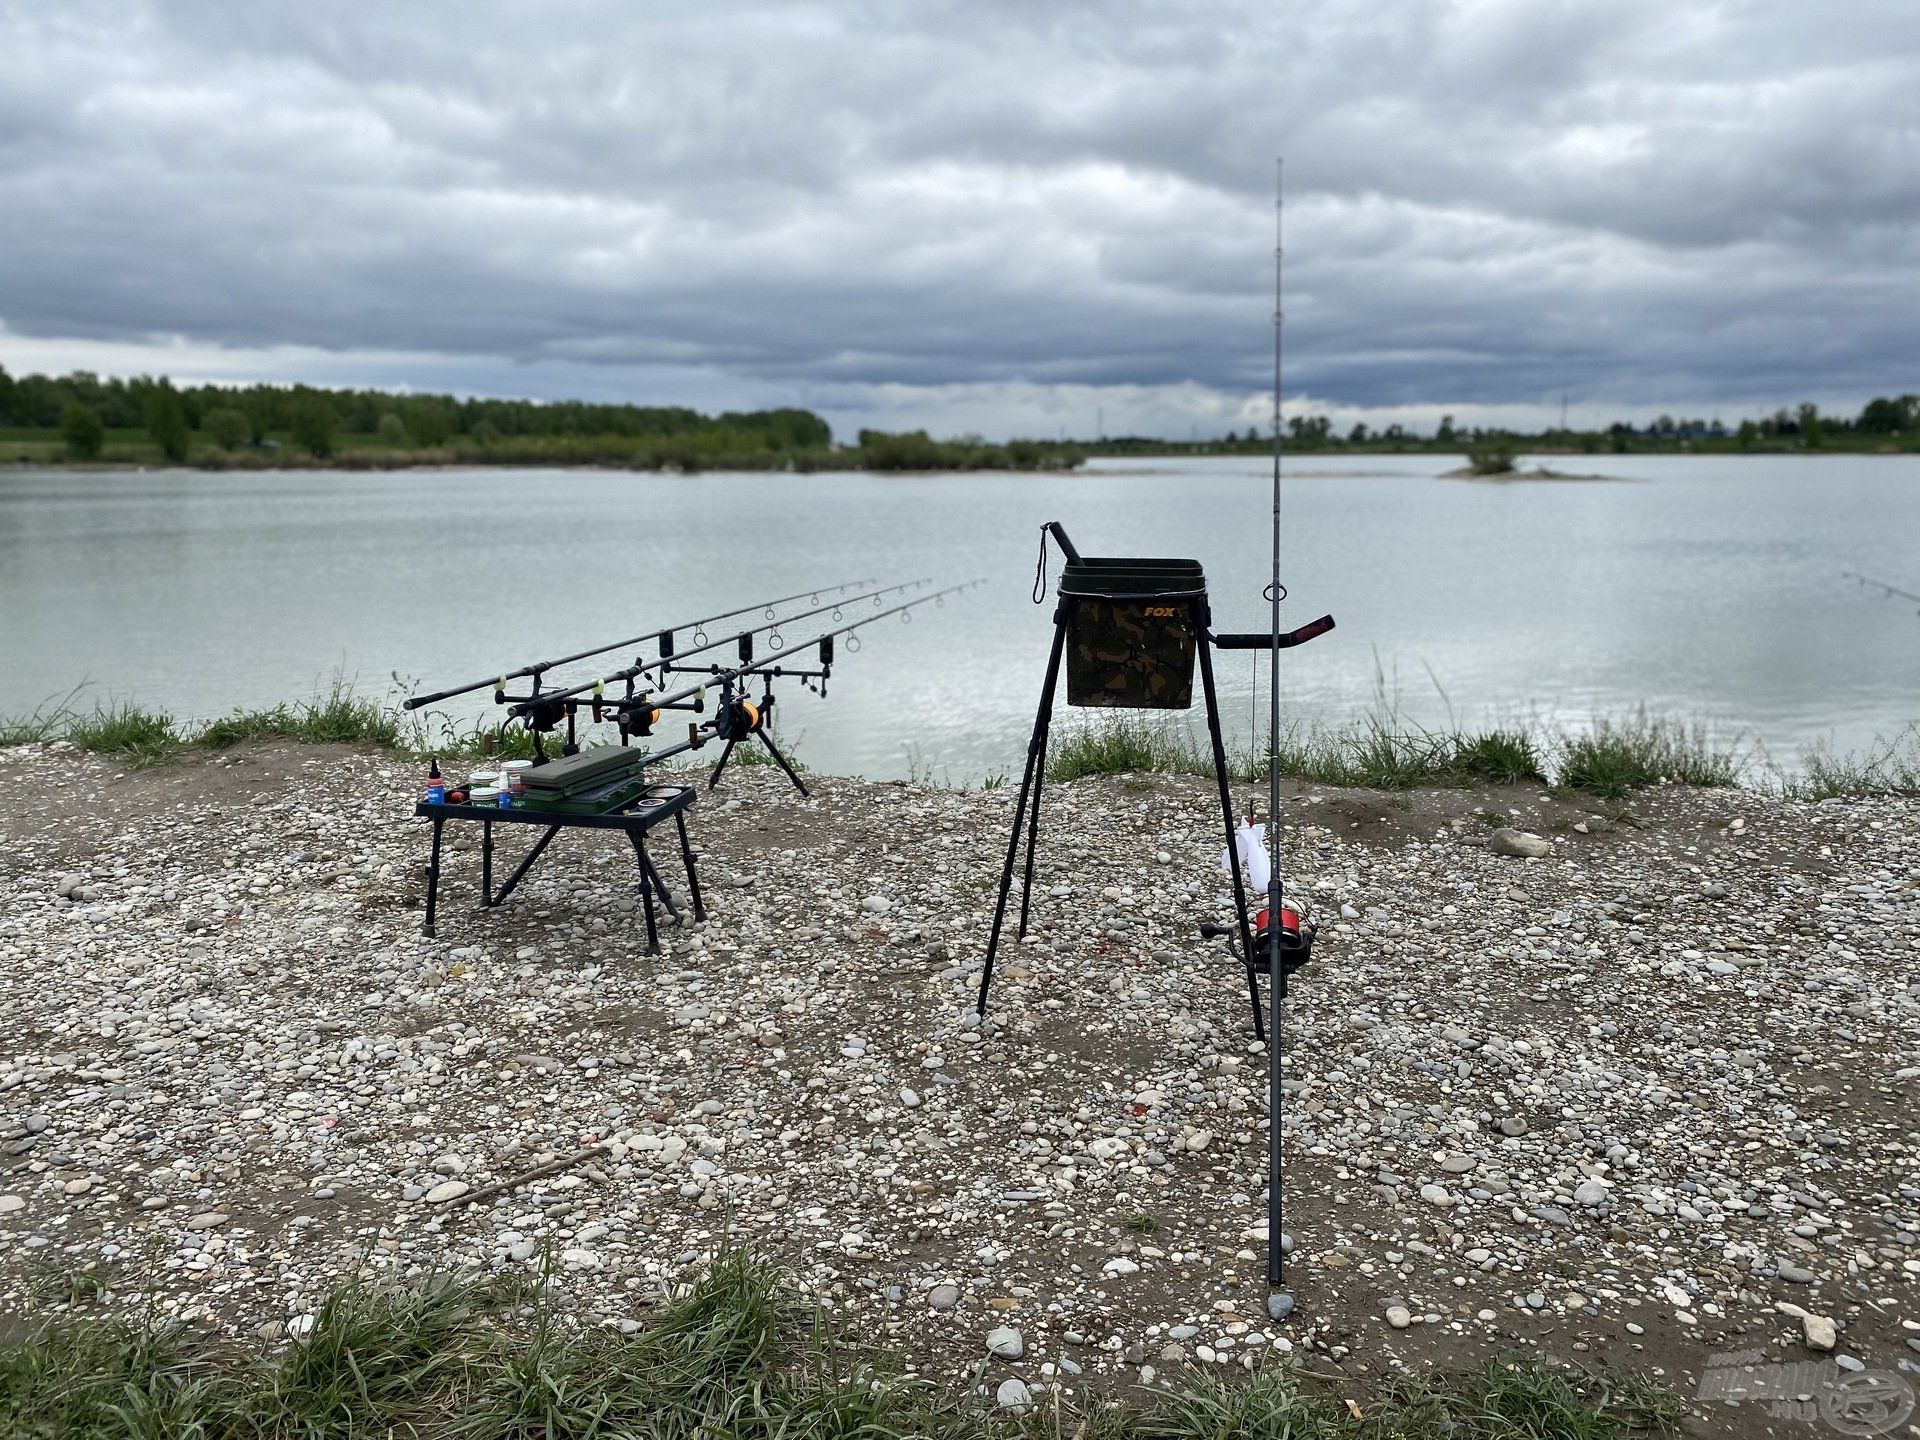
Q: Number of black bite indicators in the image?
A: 3